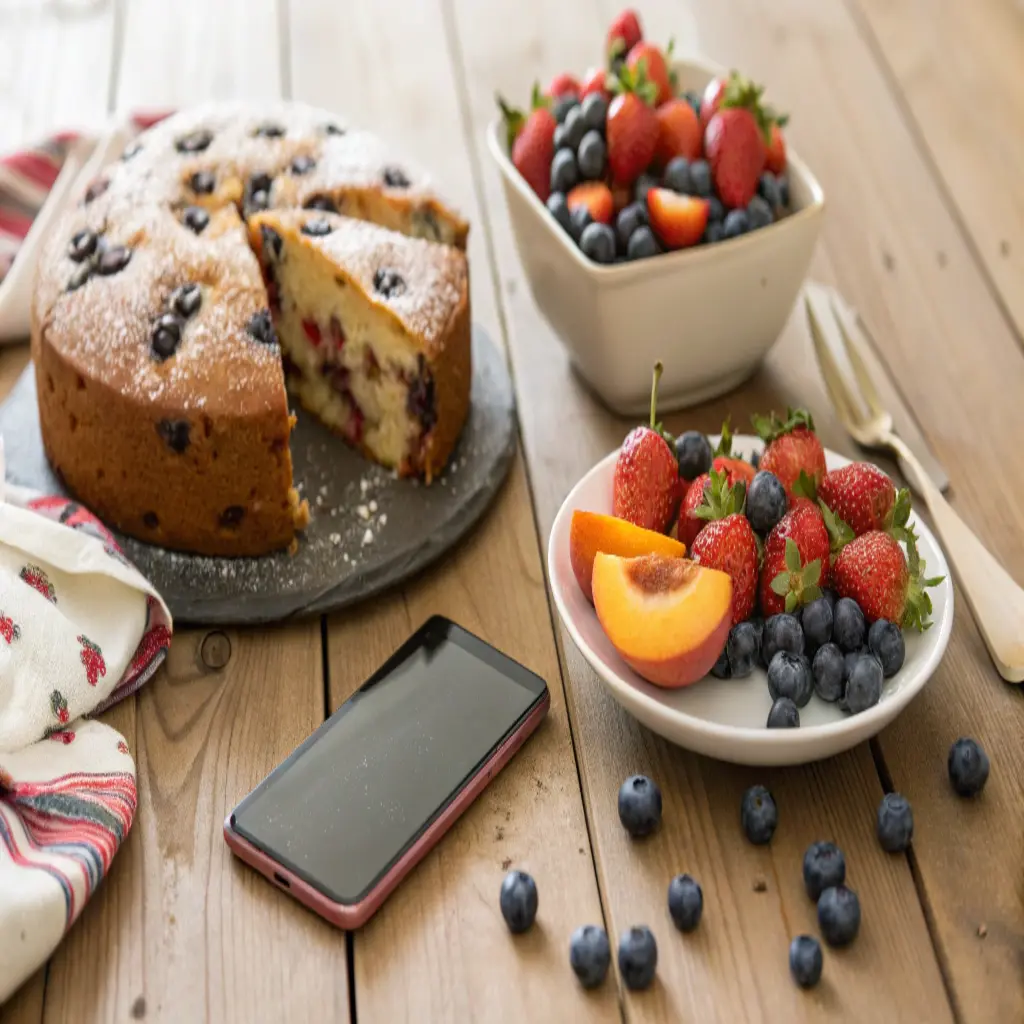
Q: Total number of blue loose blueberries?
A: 11